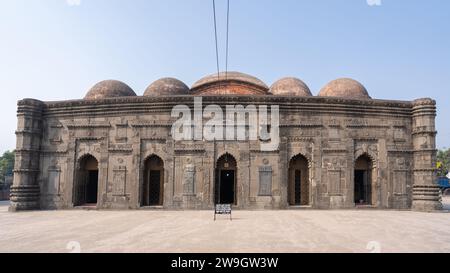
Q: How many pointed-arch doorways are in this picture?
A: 5